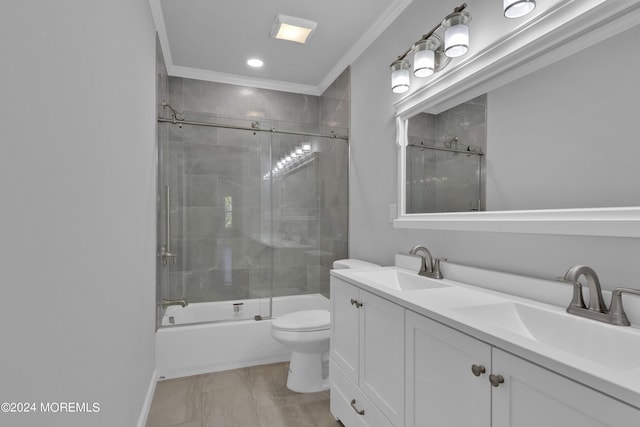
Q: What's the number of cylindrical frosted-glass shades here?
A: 4